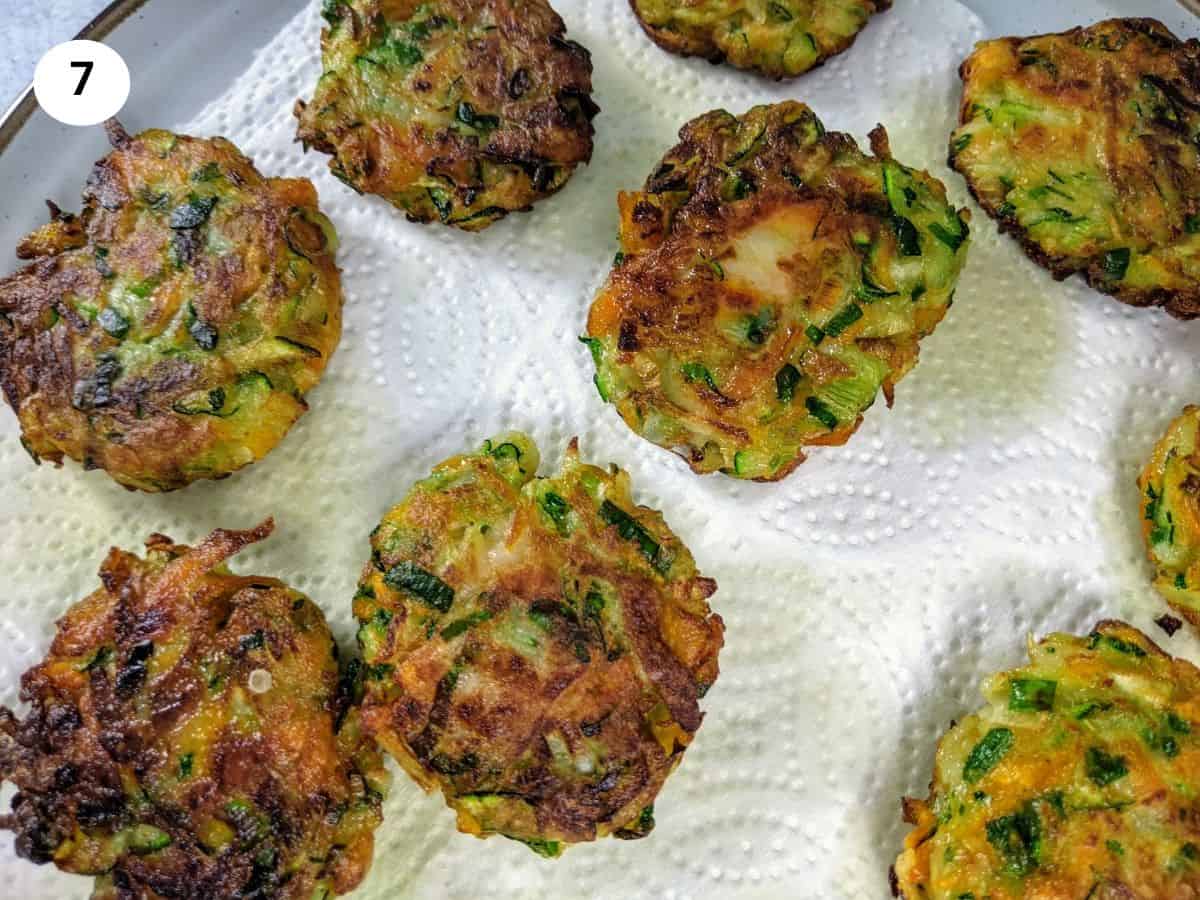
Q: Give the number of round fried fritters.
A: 9